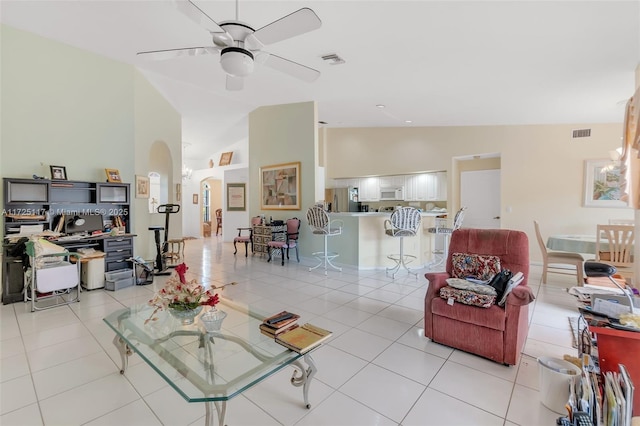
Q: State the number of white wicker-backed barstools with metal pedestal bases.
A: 3